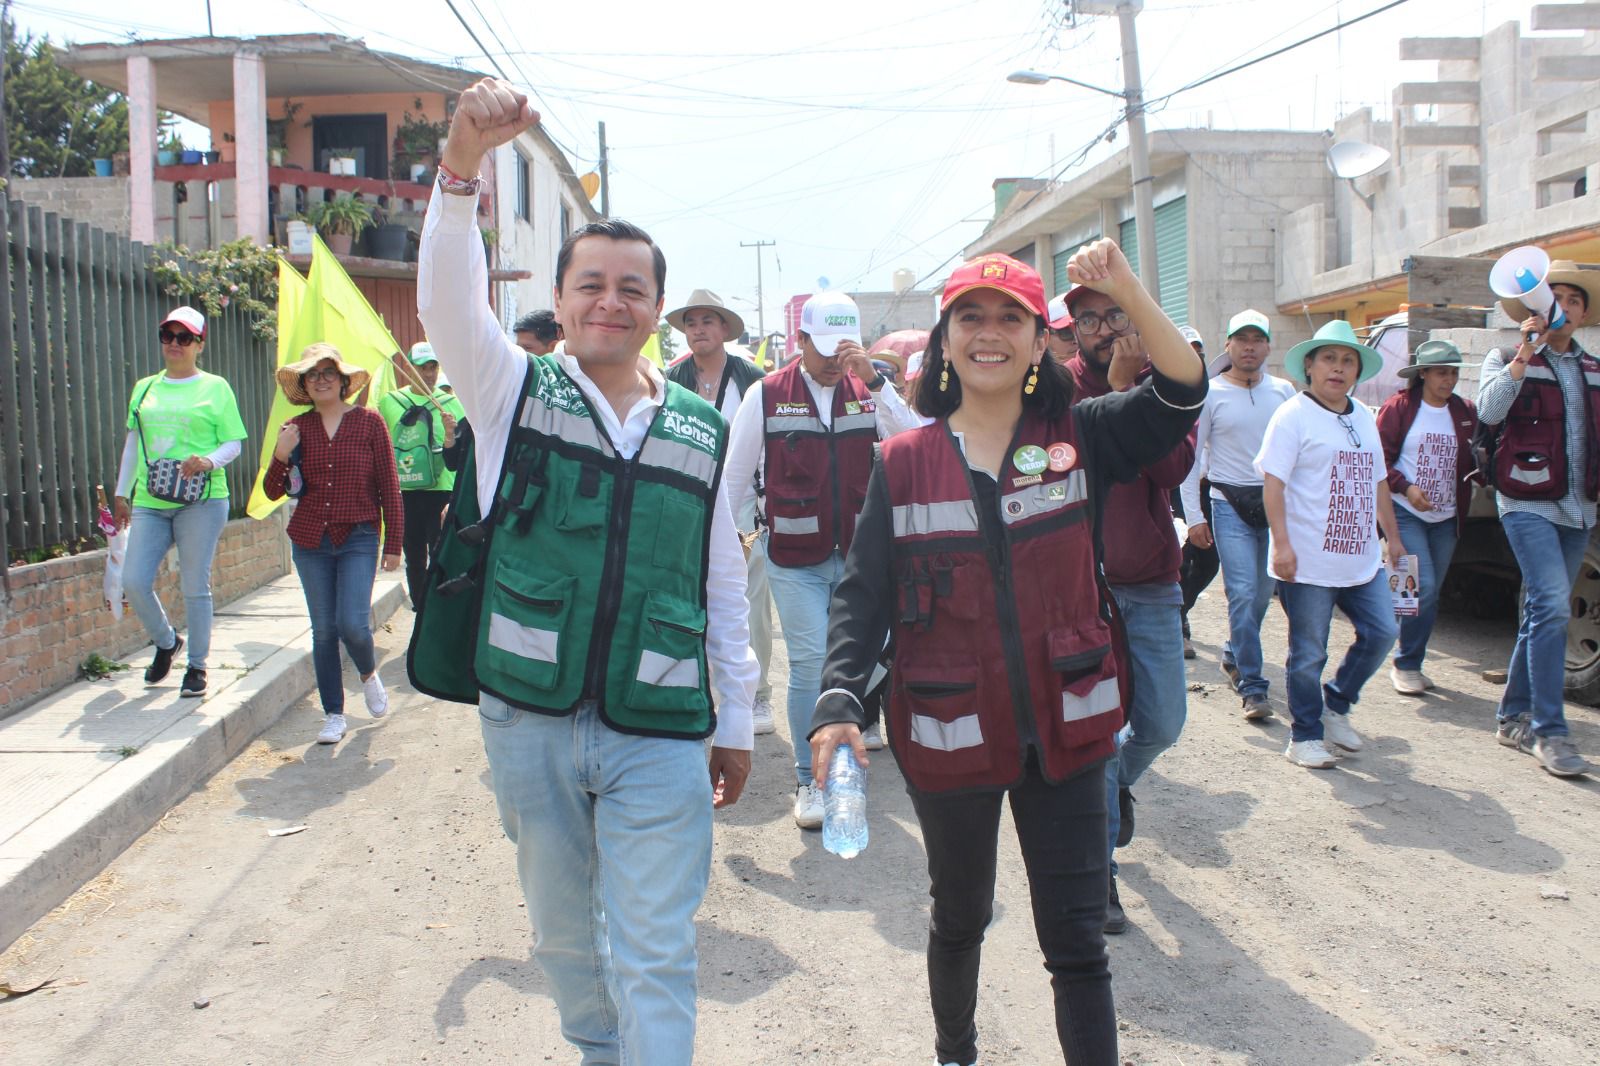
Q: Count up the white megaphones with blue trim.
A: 1